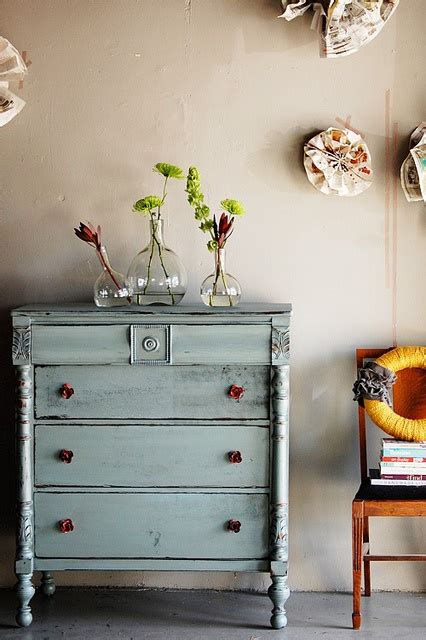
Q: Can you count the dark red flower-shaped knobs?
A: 6